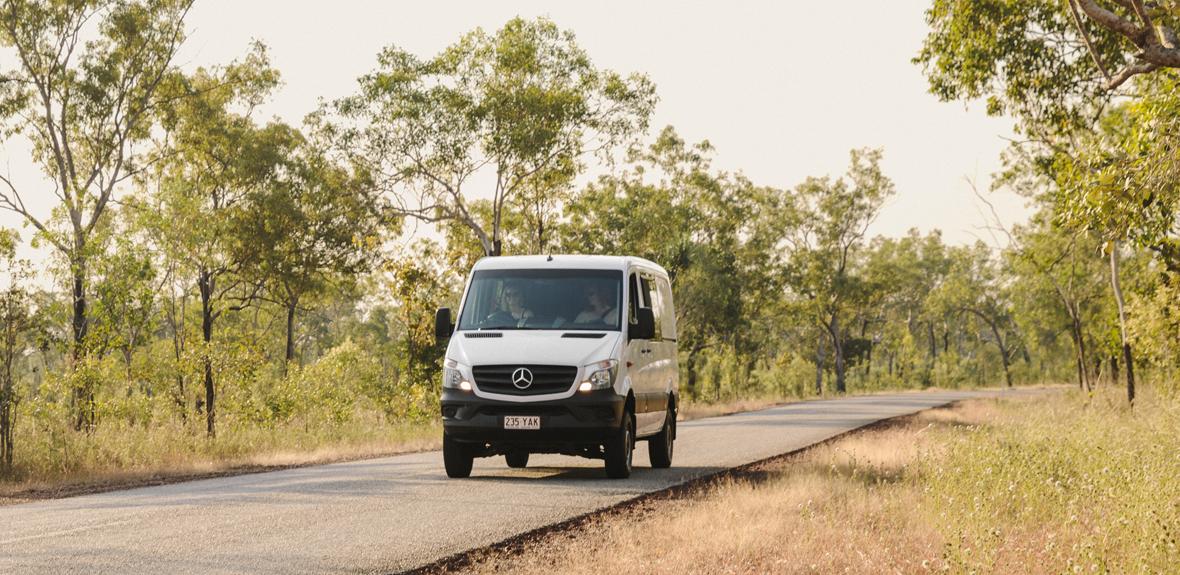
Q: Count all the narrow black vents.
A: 2